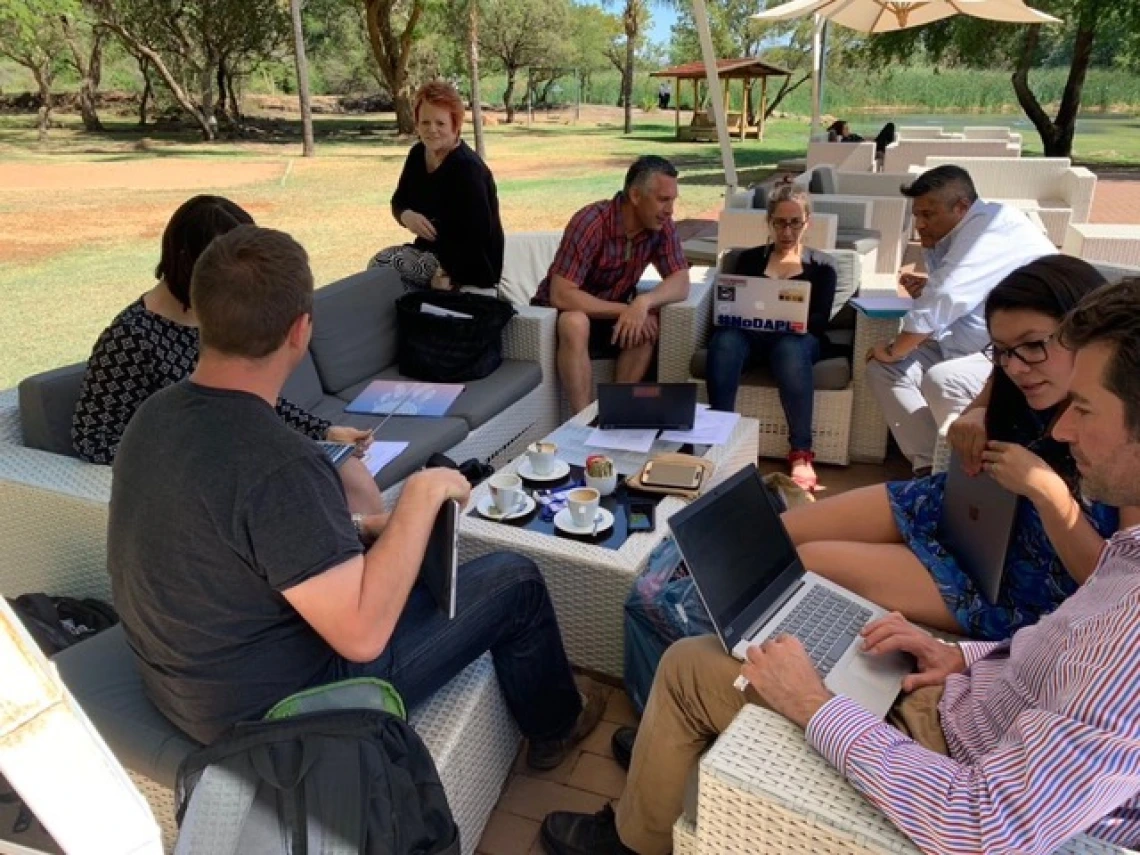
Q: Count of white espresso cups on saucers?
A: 3